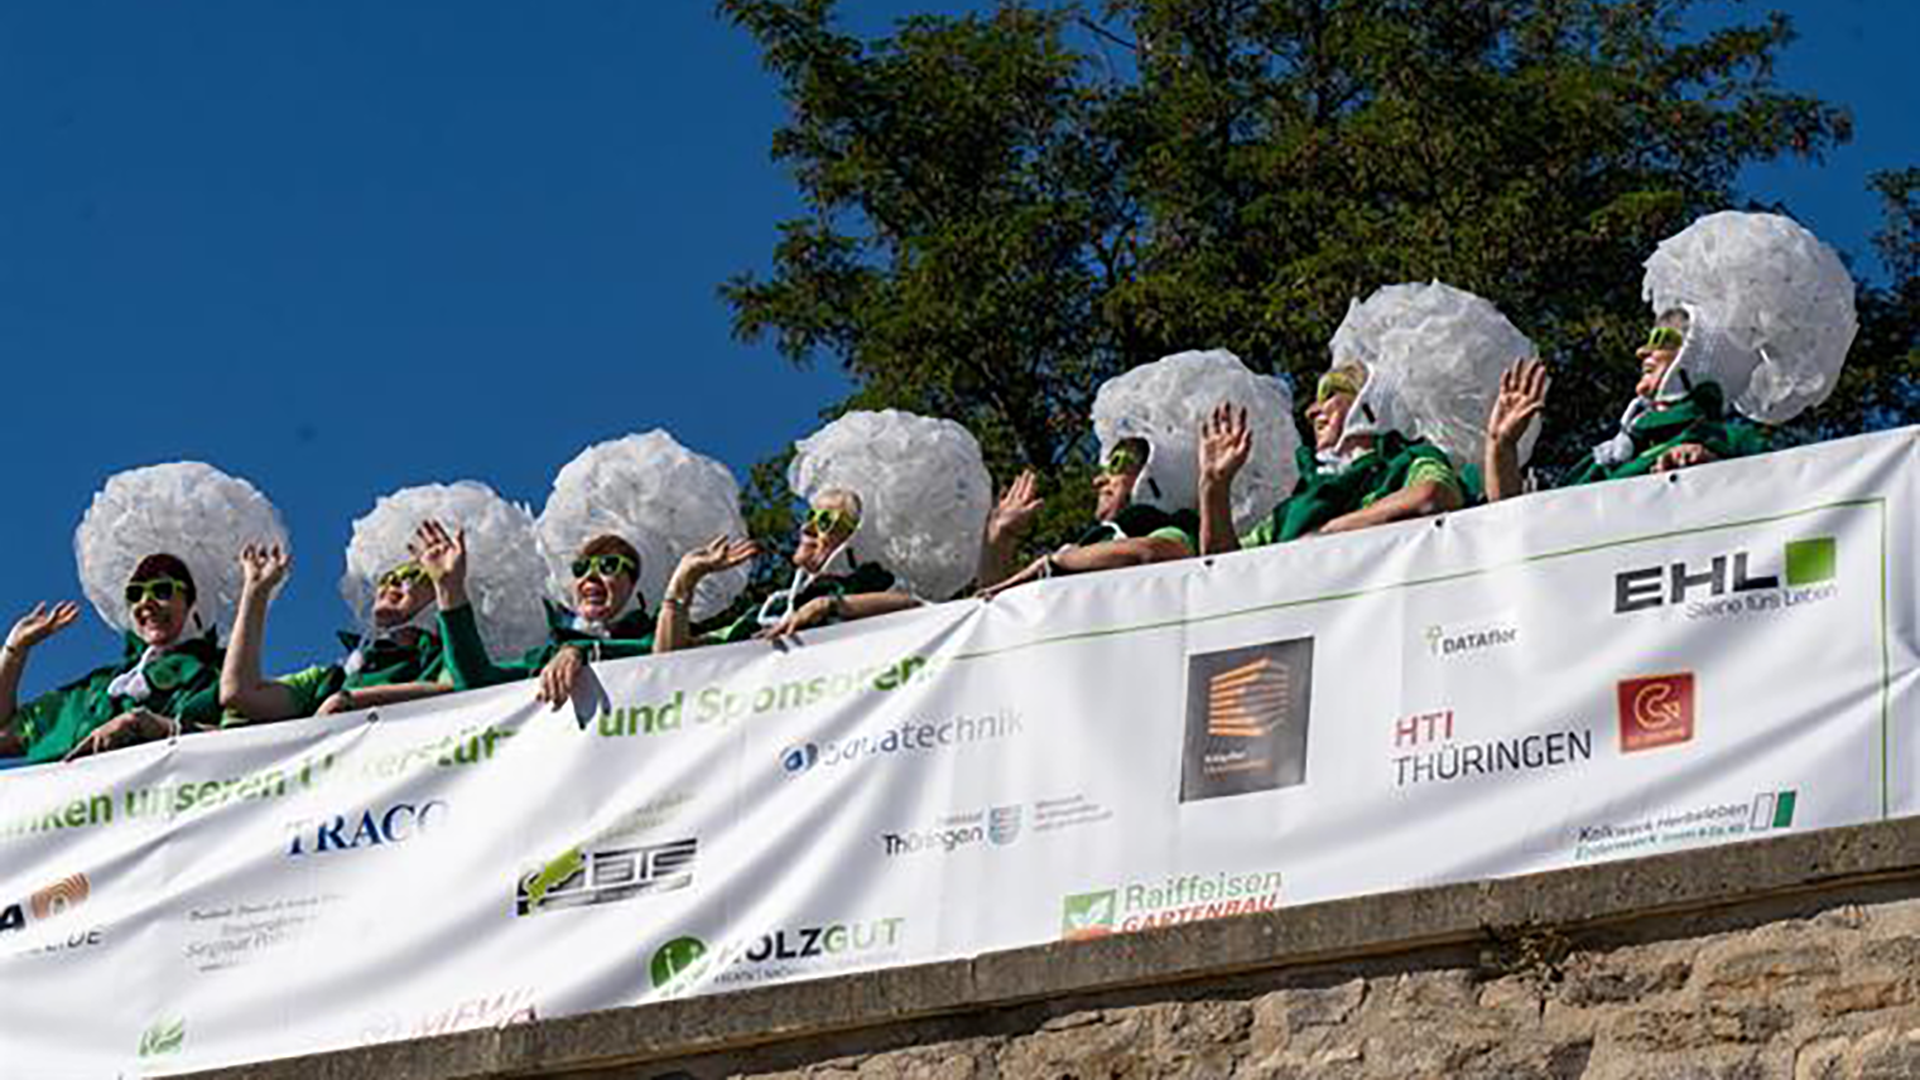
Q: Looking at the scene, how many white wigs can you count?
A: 7